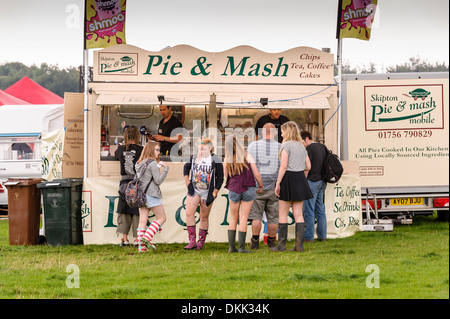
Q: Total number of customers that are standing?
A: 7